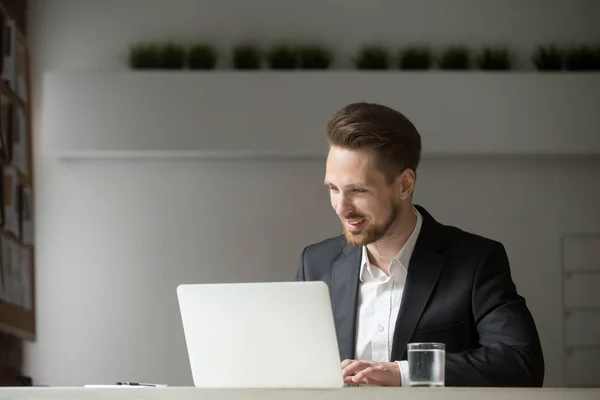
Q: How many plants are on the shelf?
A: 12